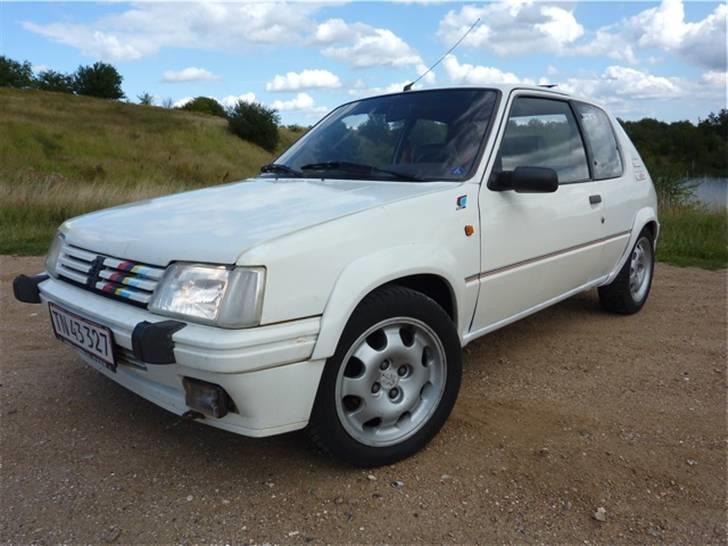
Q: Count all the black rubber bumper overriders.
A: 2